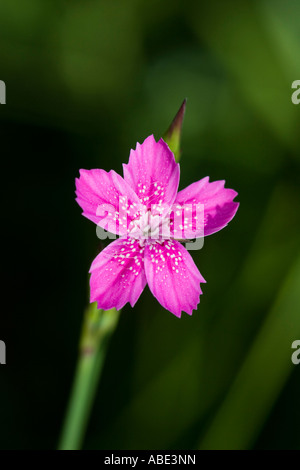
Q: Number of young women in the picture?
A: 0